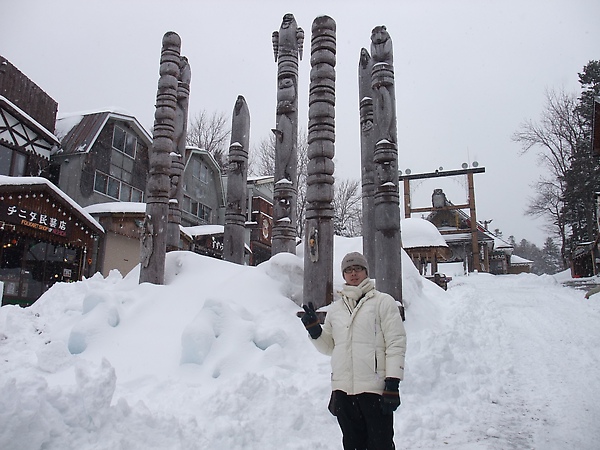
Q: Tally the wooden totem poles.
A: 7